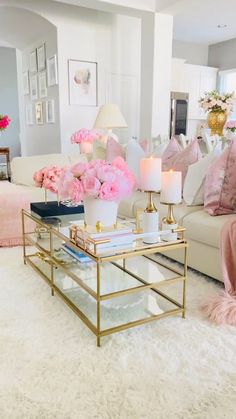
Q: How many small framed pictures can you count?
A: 9